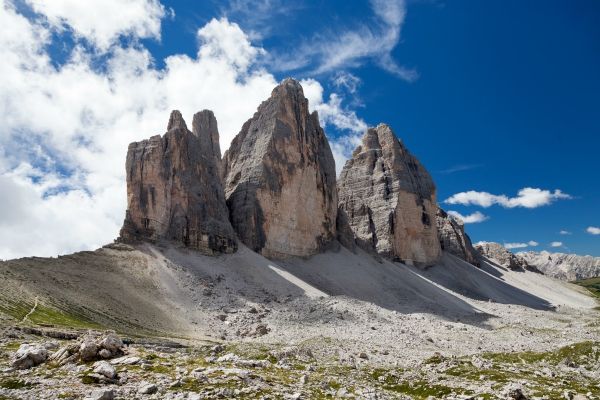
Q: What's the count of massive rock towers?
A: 3